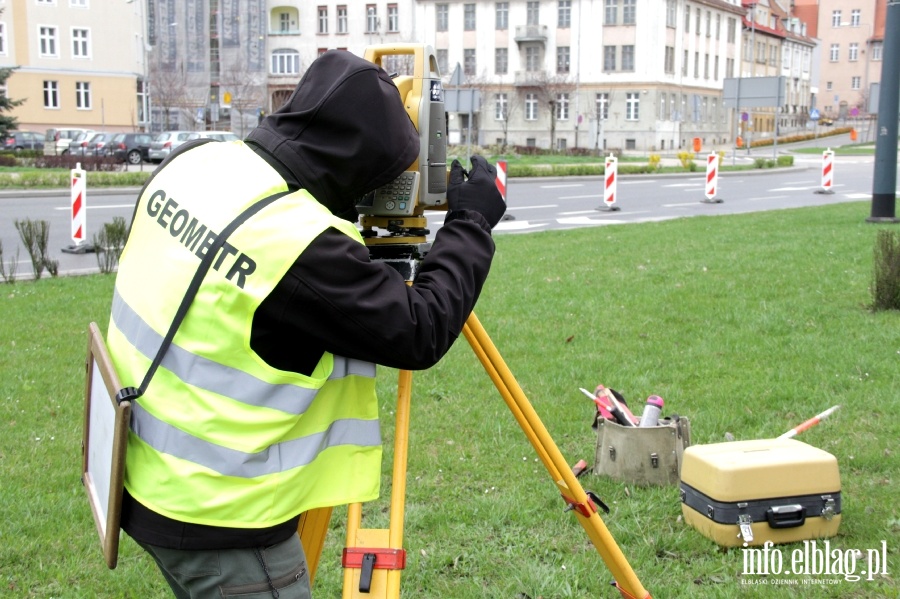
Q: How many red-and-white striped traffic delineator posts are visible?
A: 5